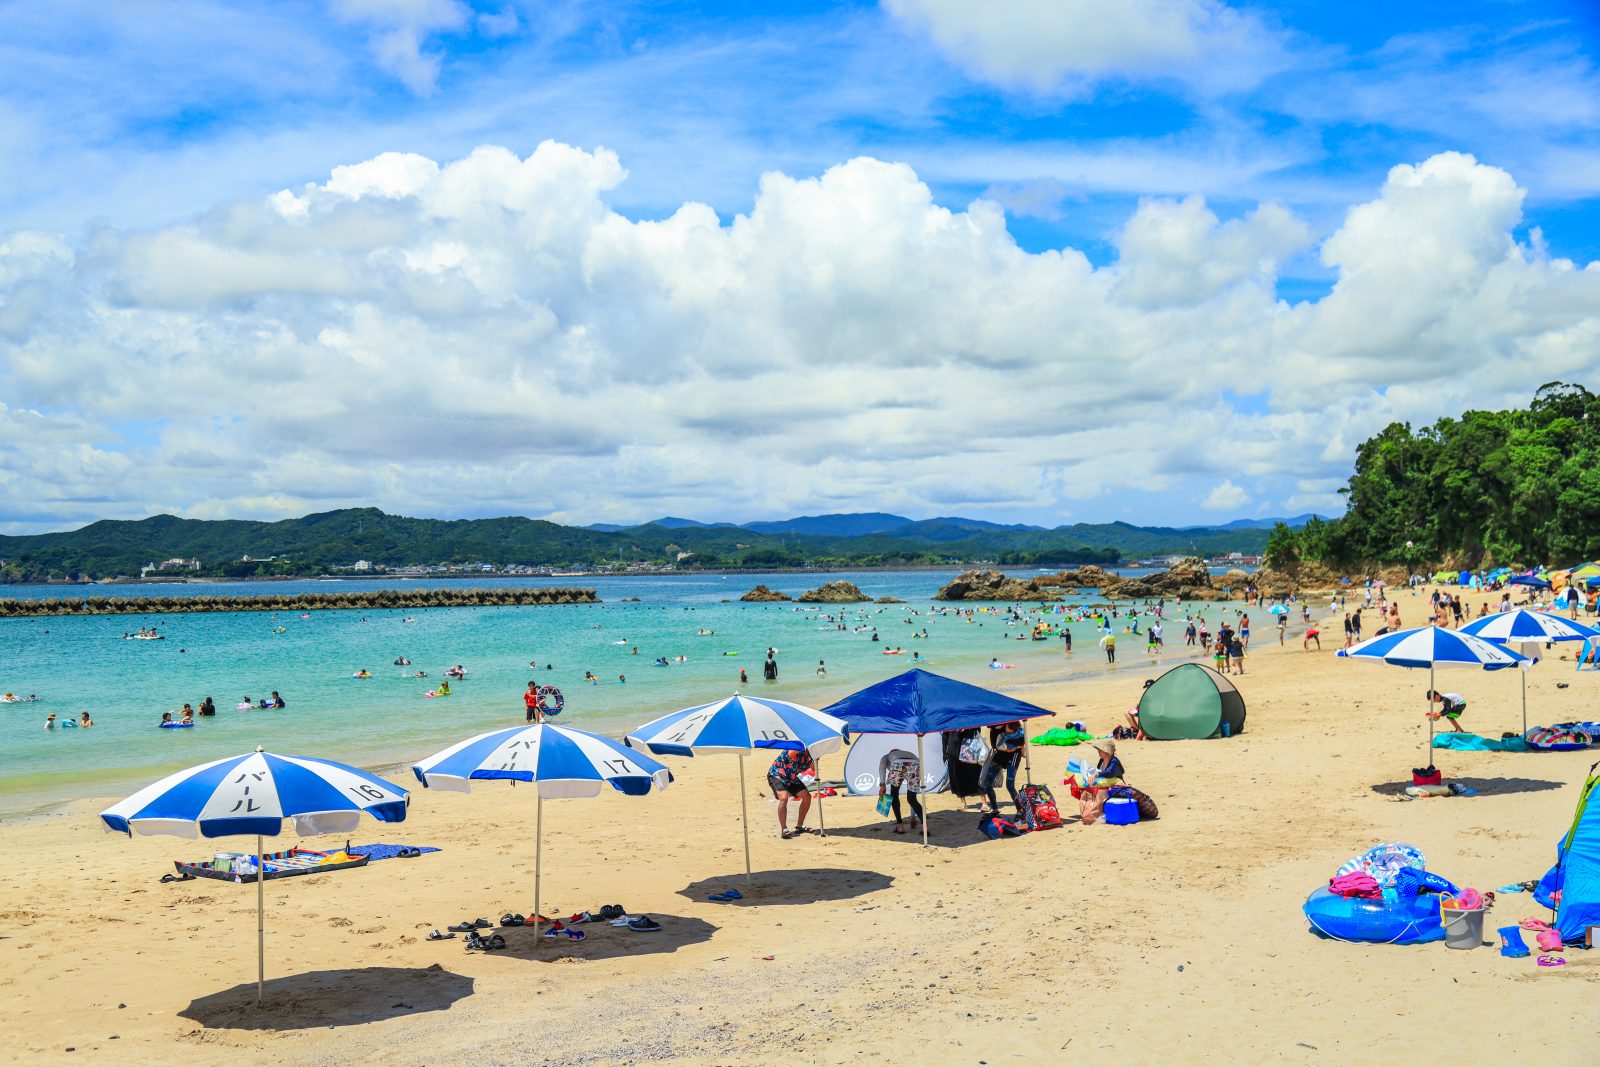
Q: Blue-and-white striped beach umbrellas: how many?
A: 5